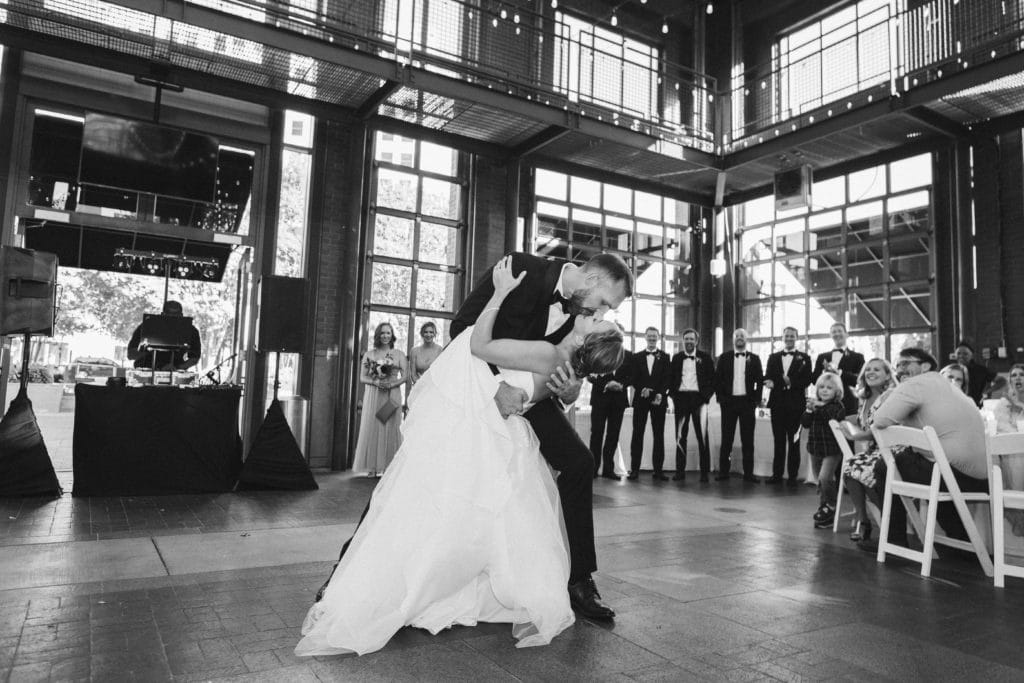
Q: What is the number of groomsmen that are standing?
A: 6